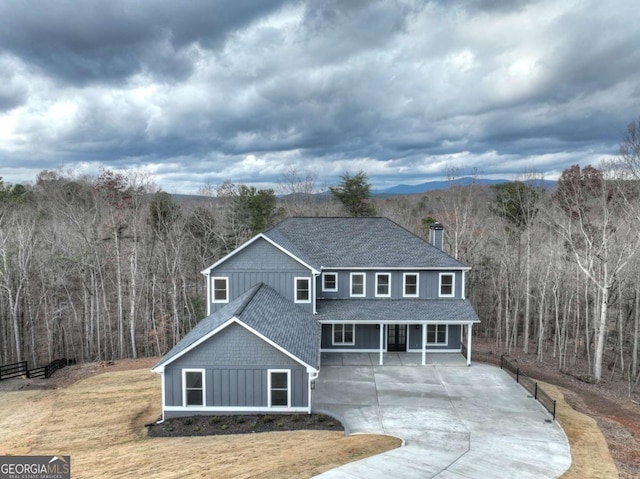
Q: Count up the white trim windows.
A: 11